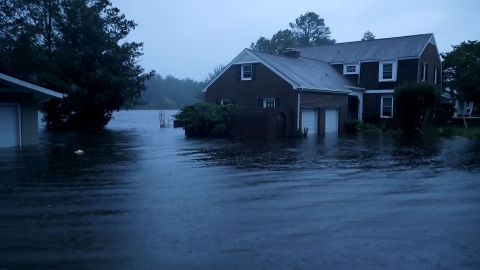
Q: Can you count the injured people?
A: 0